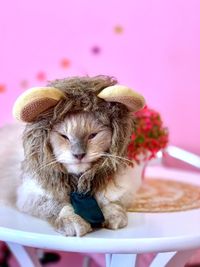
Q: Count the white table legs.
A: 3